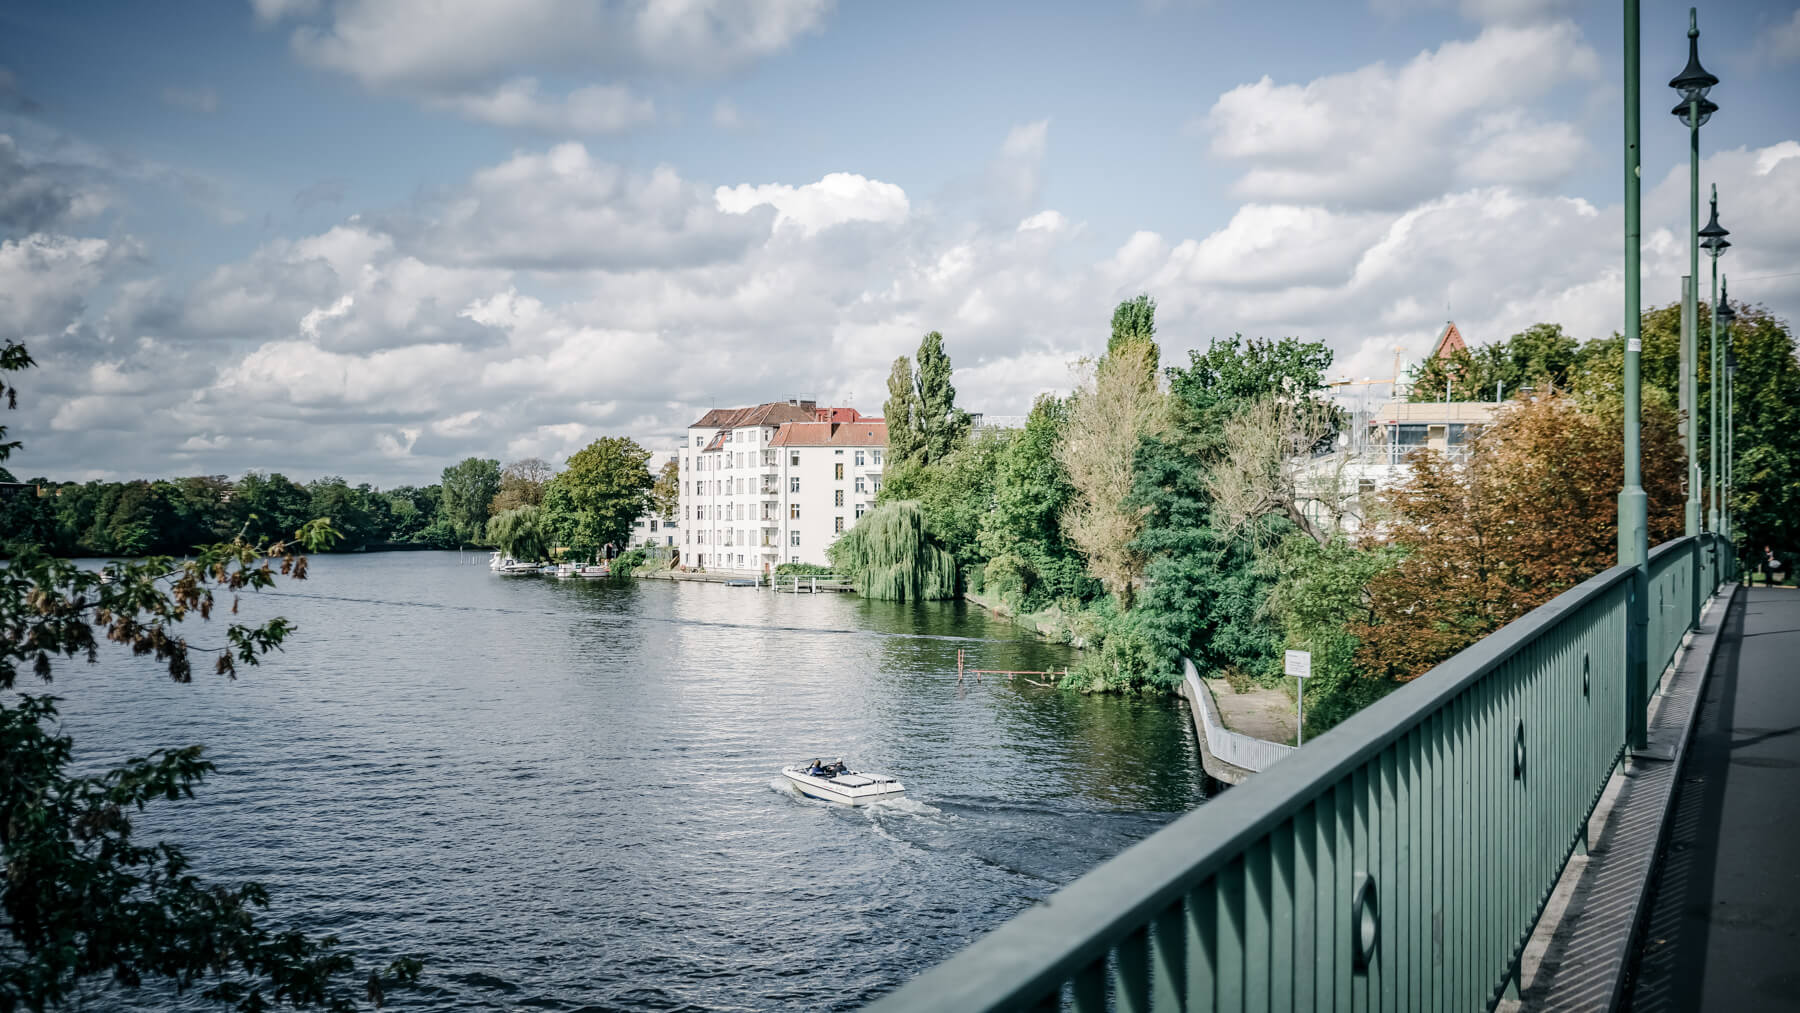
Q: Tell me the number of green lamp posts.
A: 5